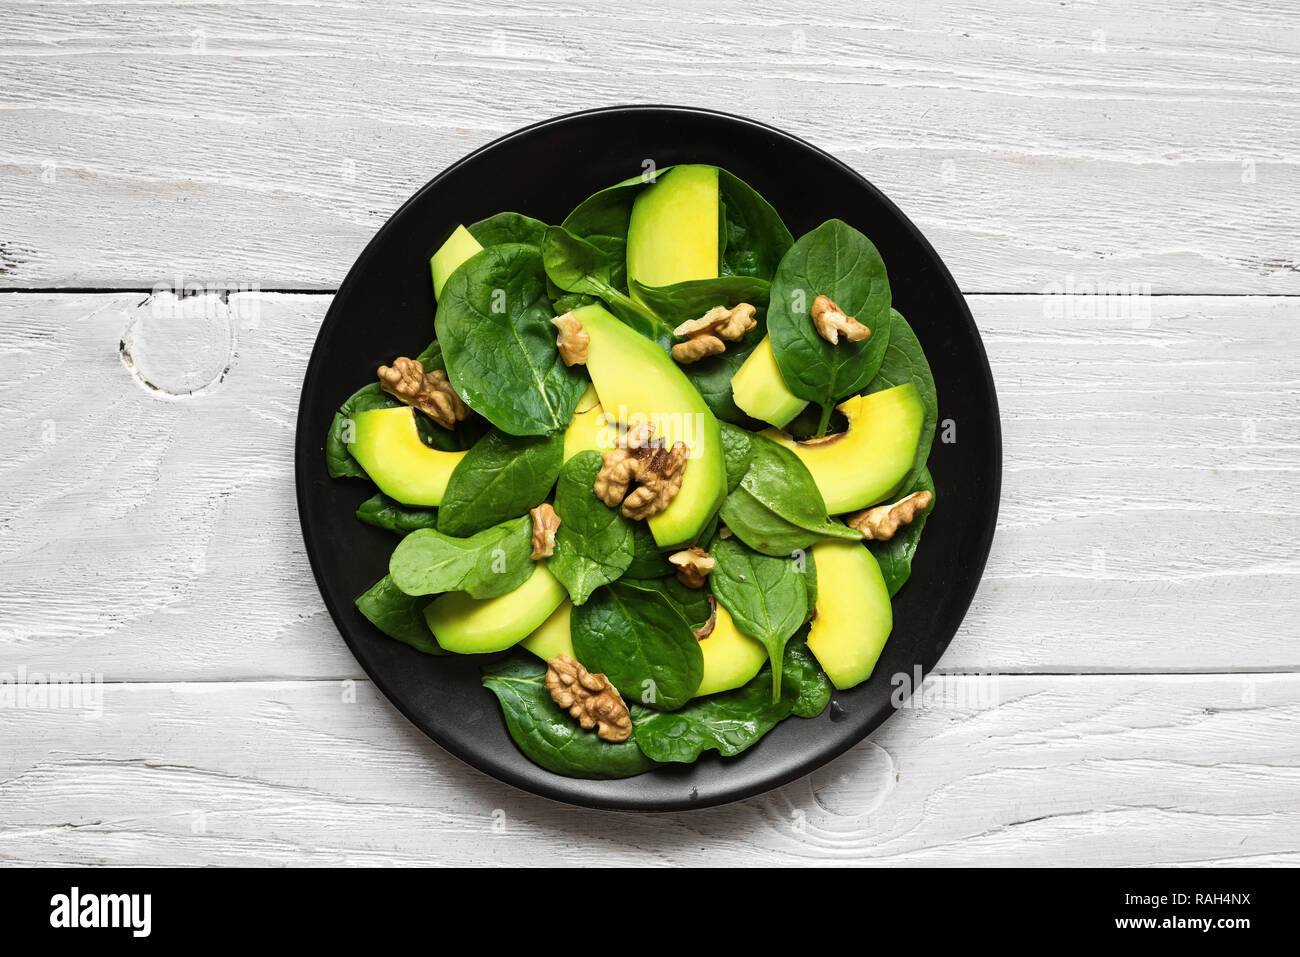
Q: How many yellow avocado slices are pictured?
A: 11